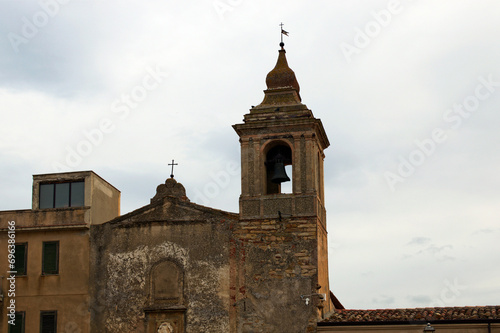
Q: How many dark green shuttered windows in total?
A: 4